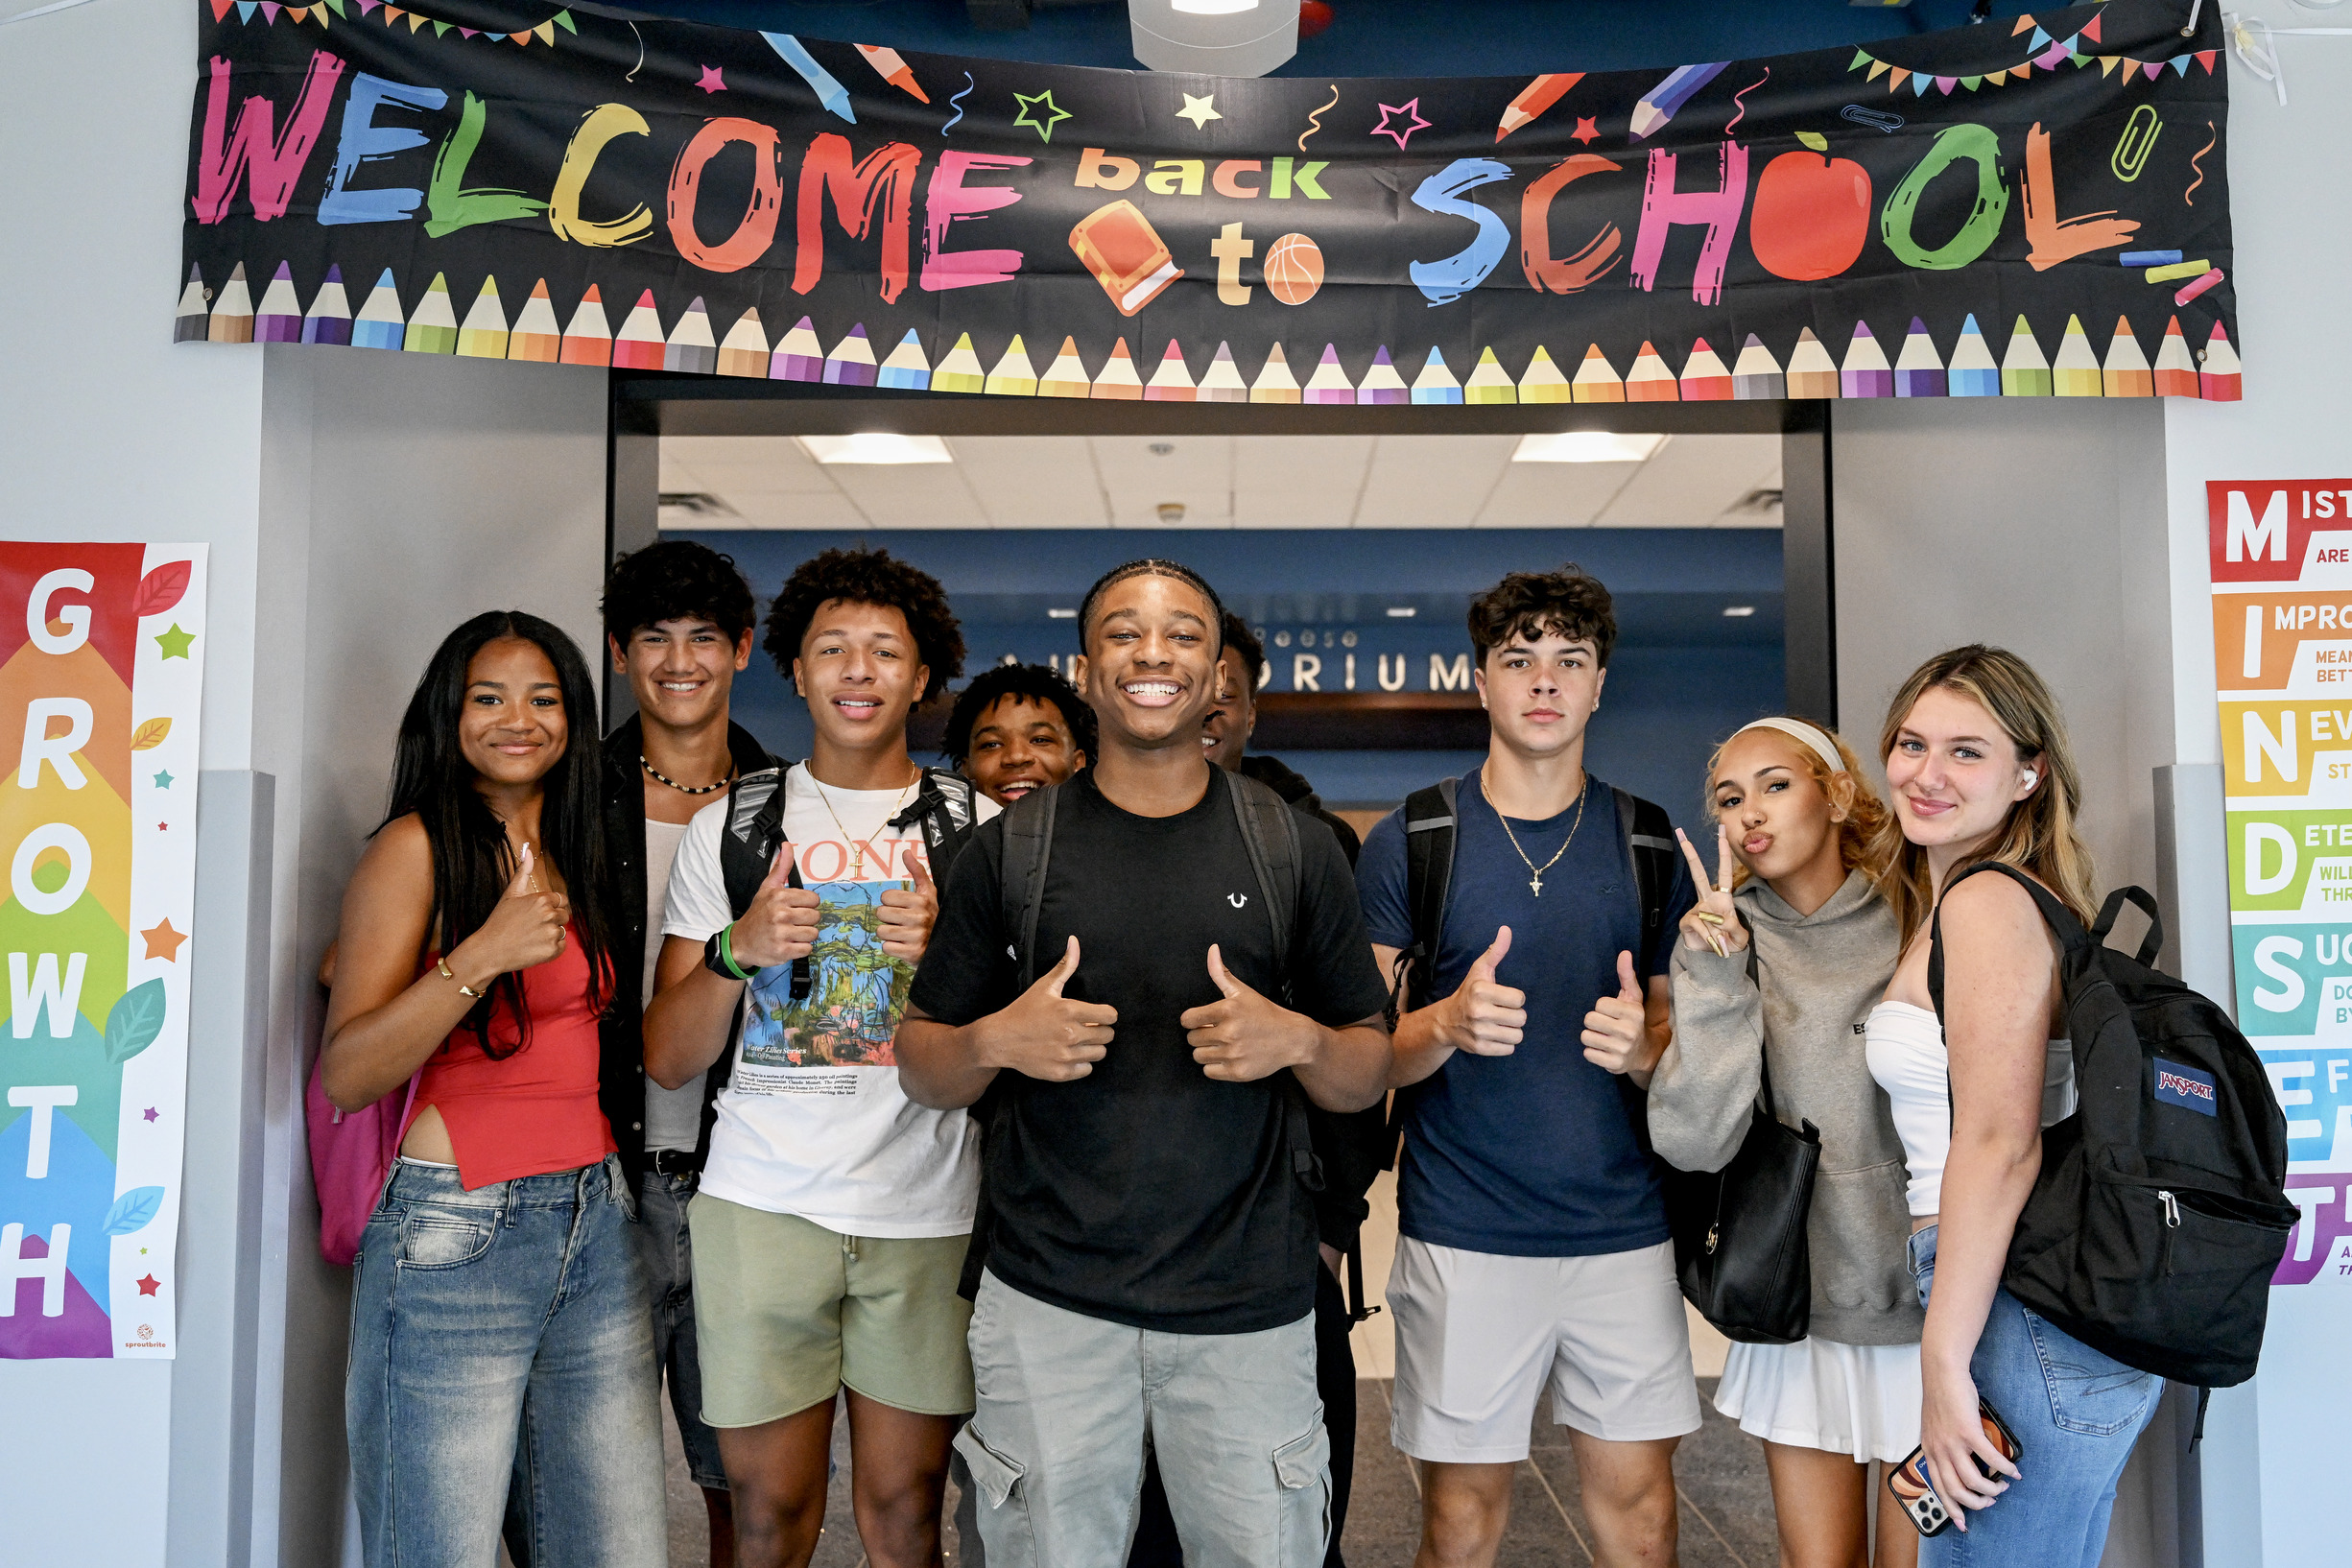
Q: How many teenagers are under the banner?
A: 9